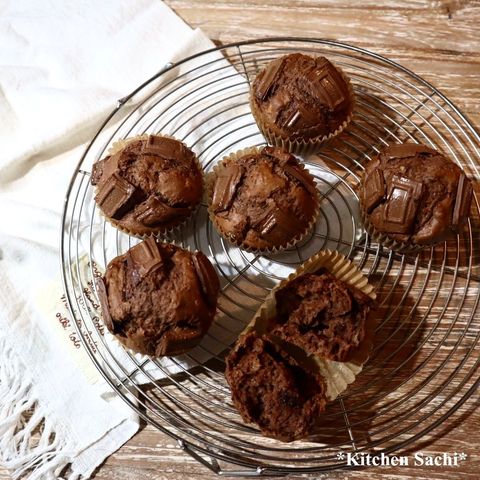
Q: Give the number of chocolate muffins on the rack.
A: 6